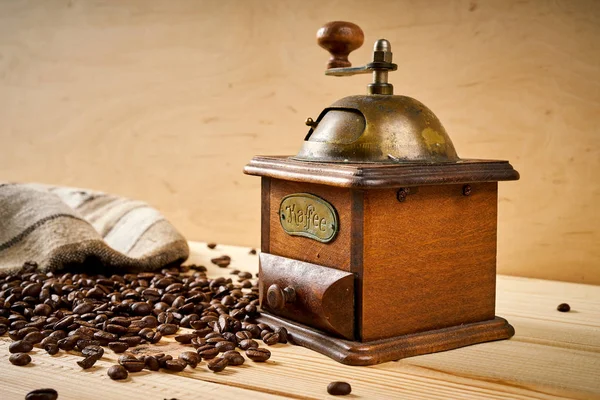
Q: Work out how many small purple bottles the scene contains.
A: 0